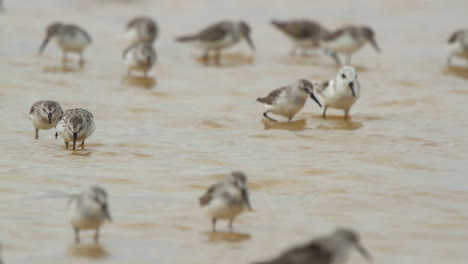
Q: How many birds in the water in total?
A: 14